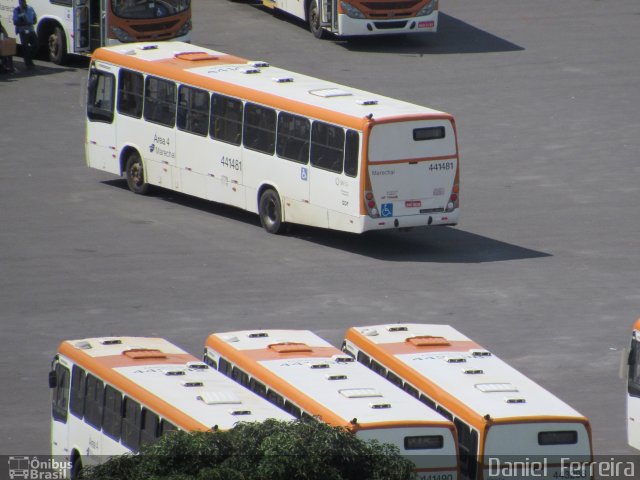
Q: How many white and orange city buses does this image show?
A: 7